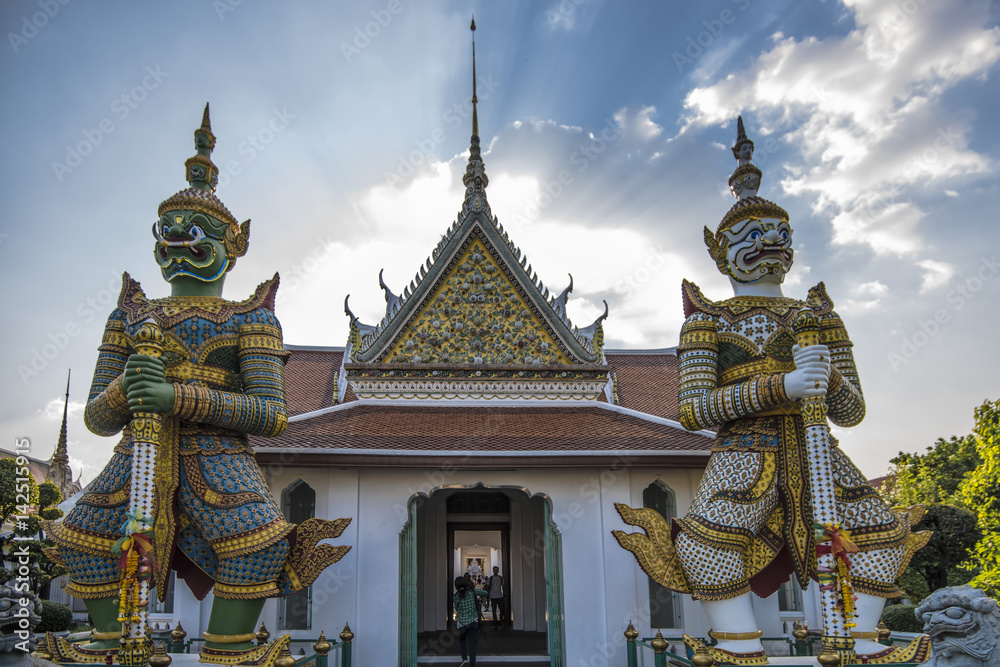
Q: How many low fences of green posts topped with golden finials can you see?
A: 2